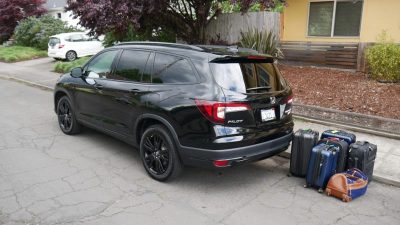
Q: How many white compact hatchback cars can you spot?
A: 1